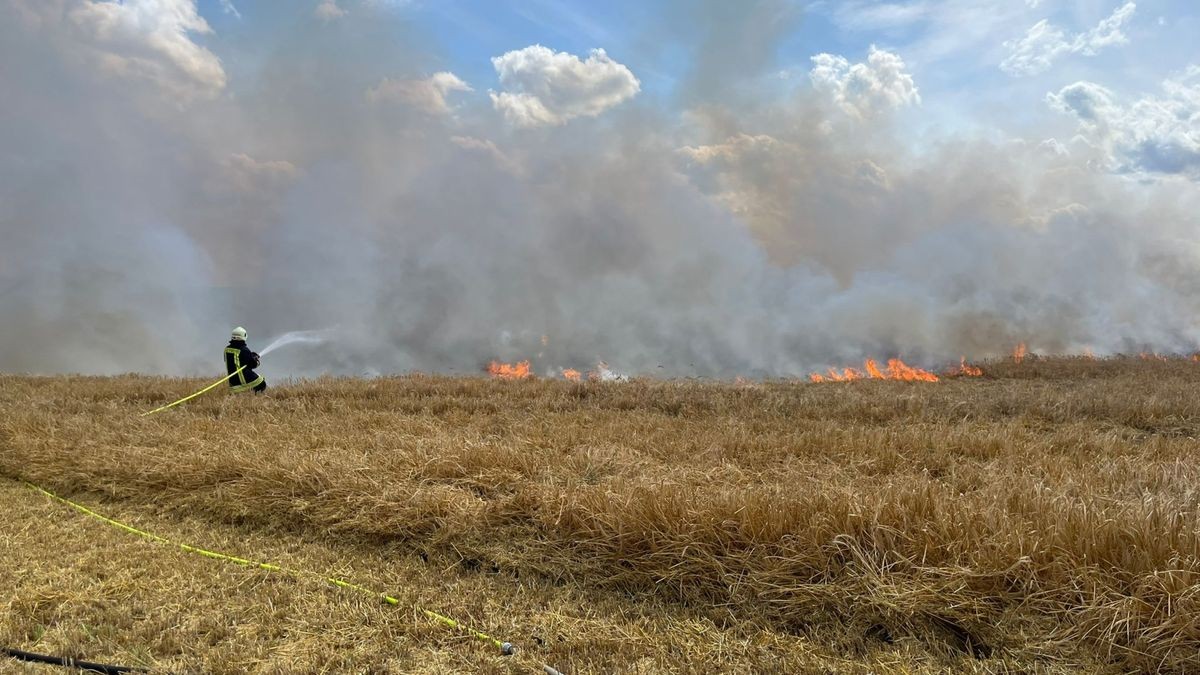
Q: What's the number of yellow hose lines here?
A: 2